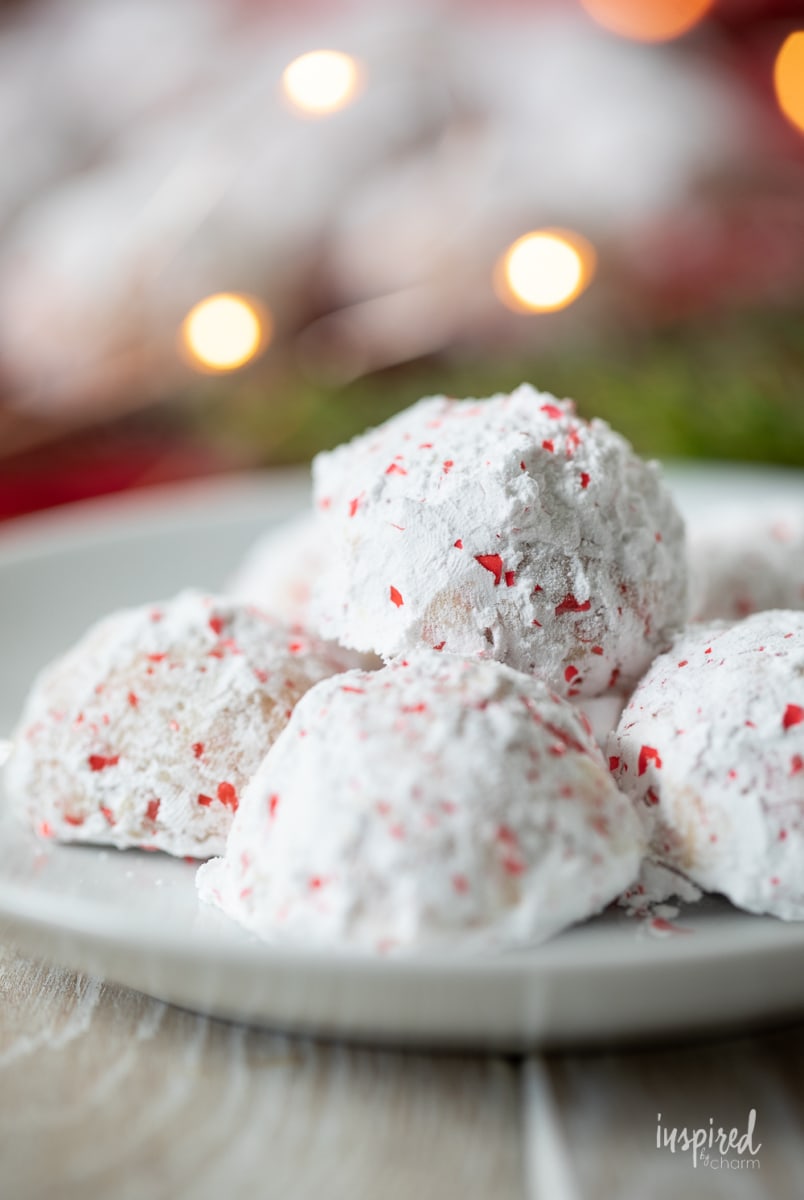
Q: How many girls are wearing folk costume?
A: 0